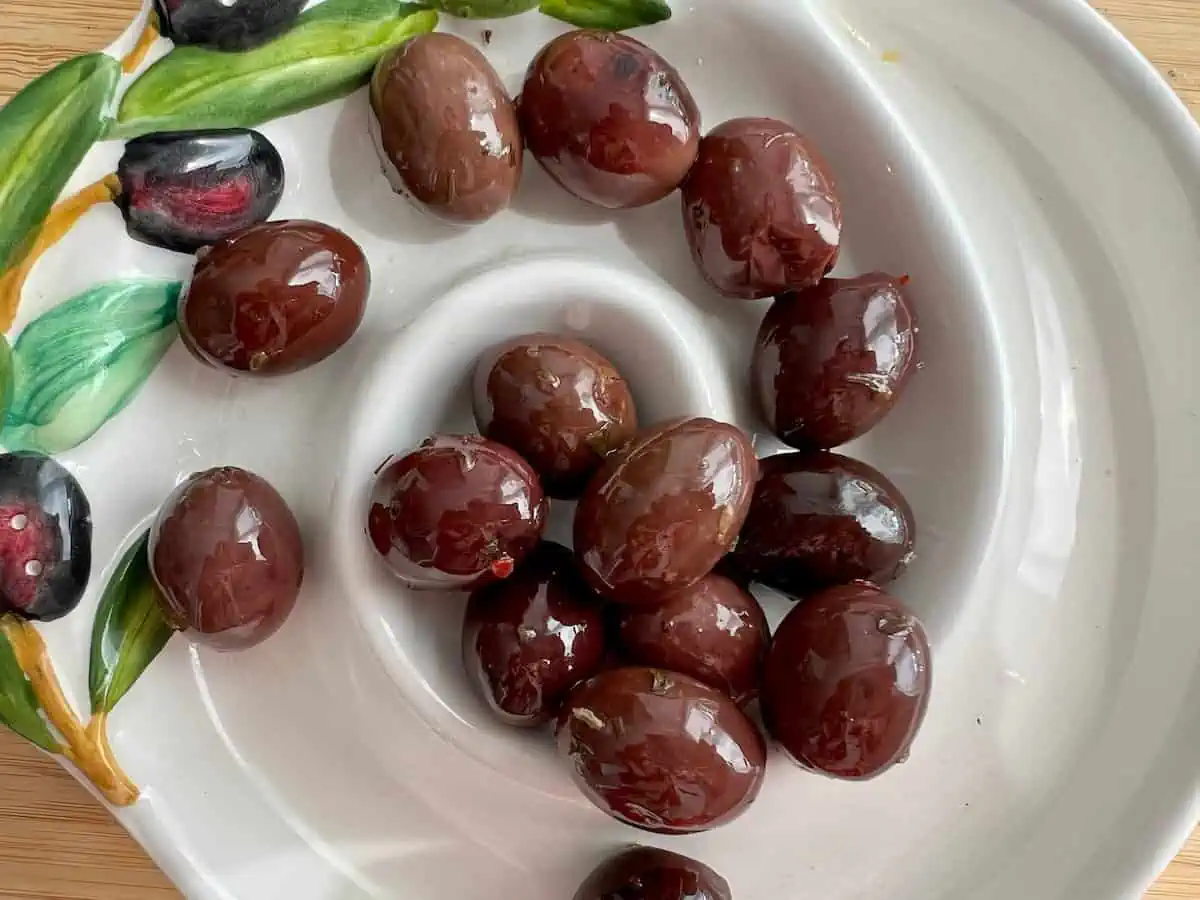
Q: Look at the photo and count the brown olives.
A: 15